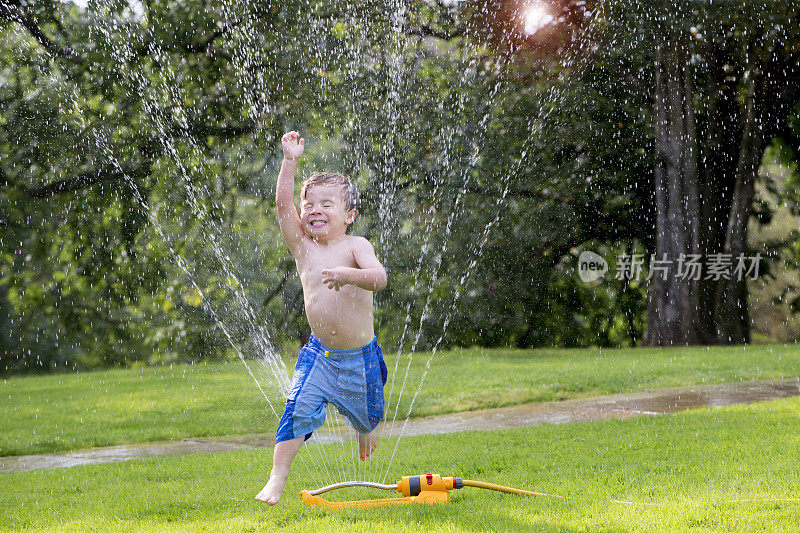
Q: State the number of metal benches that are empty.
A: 0